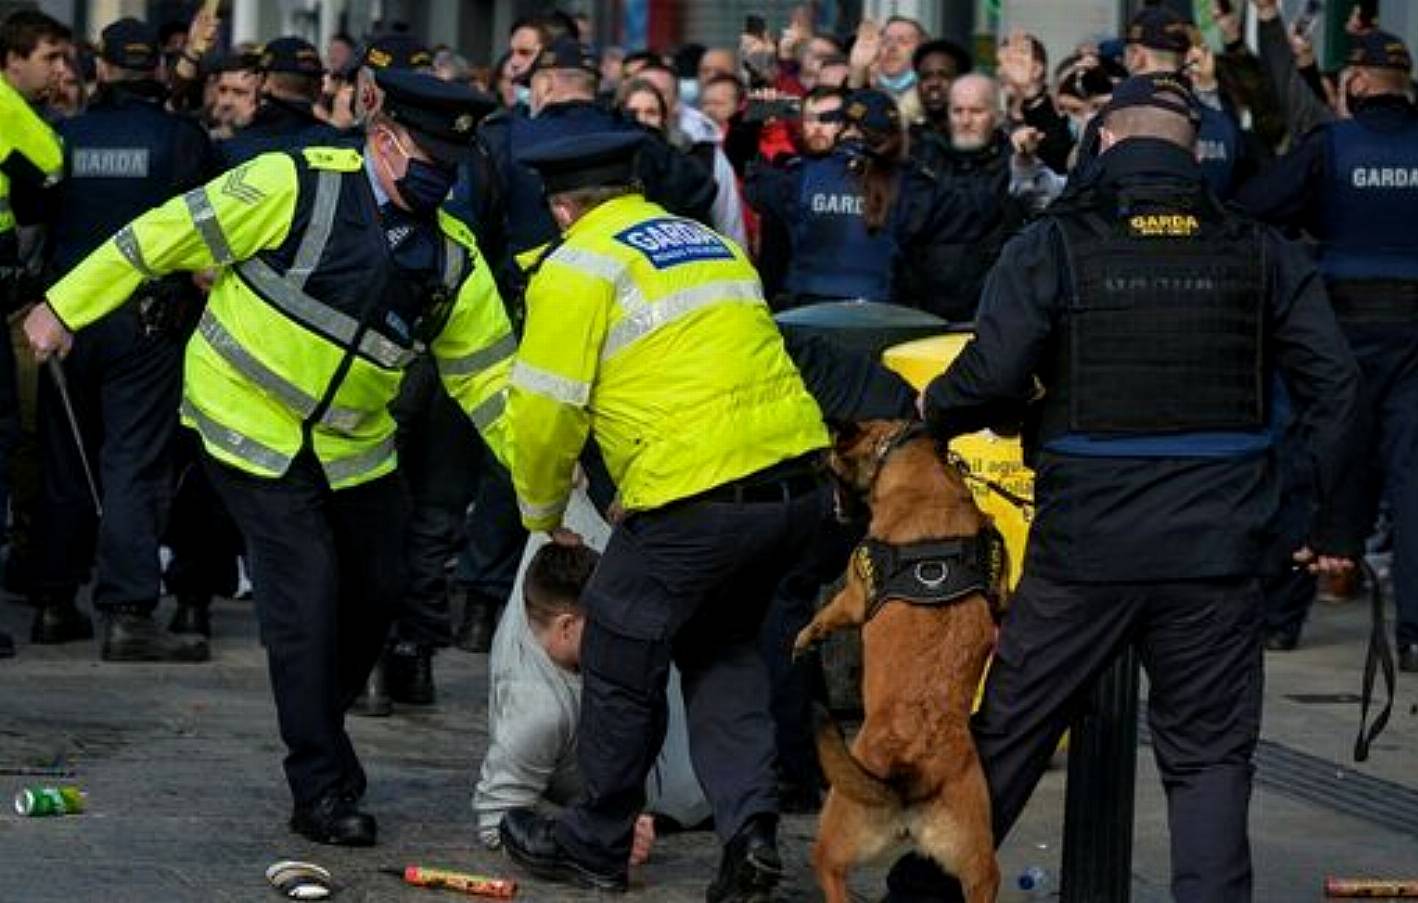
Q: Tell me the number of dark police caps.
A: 10